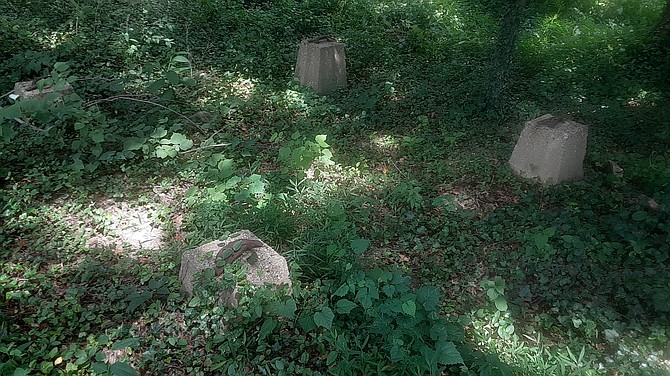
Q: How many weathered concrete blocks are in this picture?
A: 4